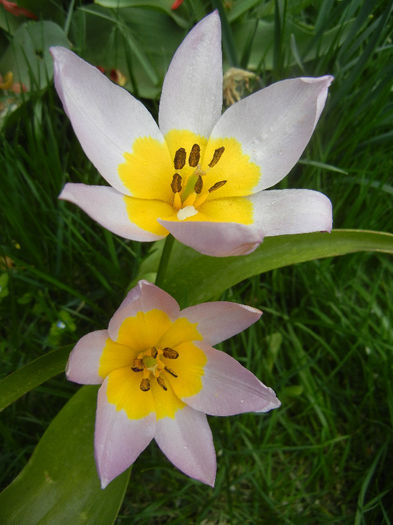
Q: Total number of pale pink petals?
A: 12